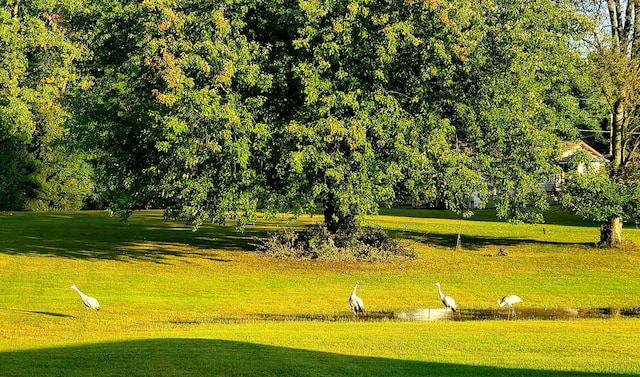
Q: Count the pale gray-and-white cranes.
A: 4